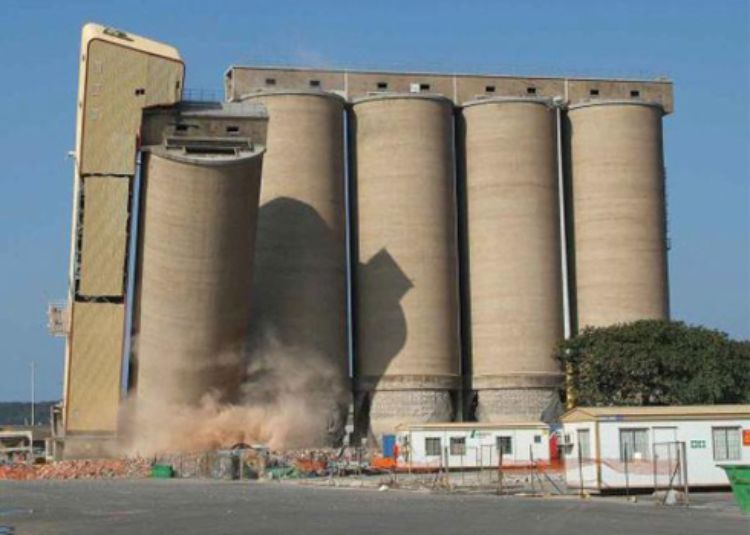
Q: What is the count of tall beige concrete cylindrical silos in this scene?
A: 5